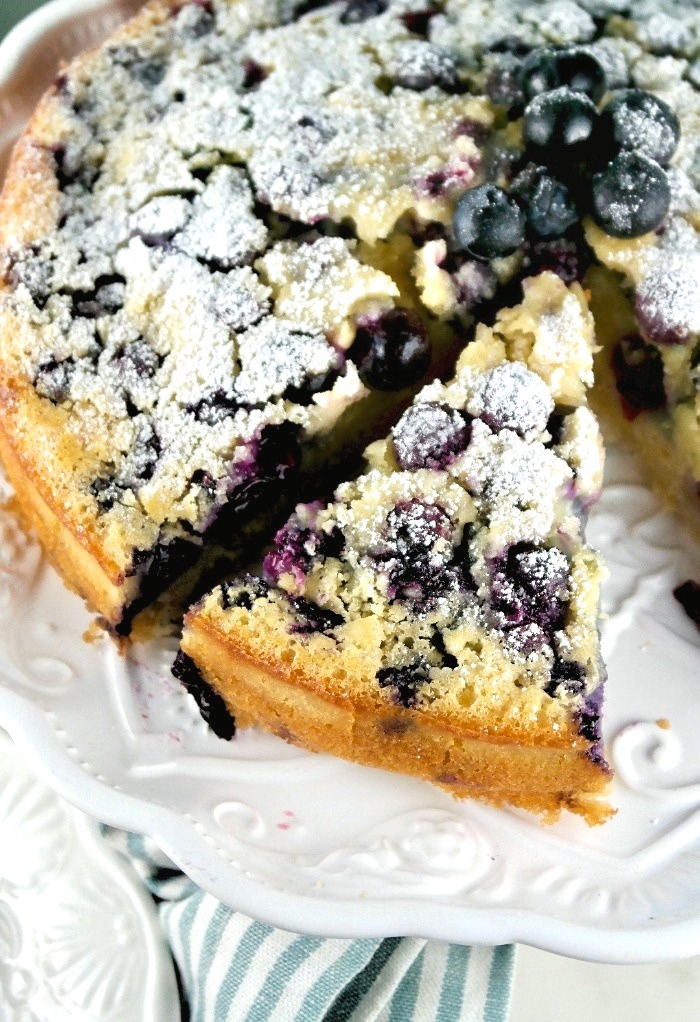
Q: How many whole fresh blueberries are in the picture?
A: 6